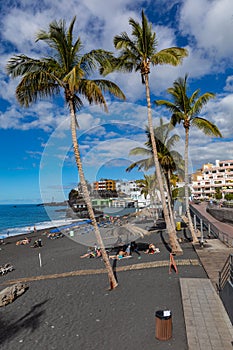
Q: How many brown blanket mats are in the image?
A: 0